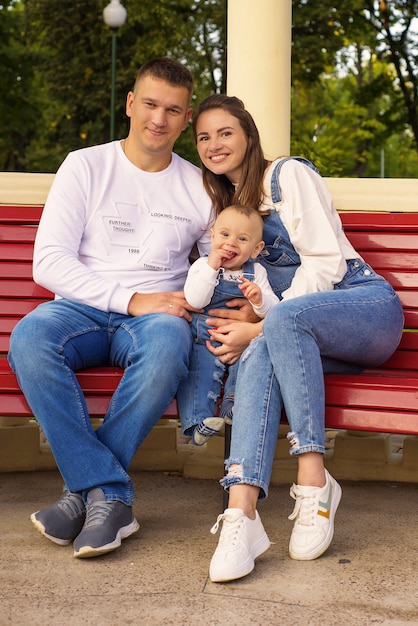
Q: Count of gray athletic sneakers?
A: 2